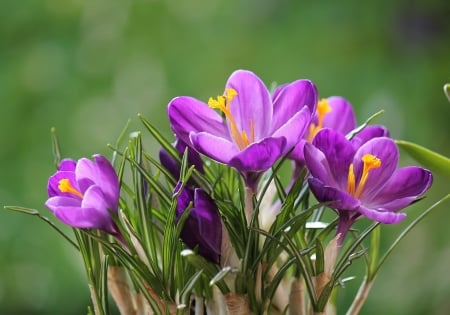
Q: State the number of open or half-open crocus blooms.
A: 4